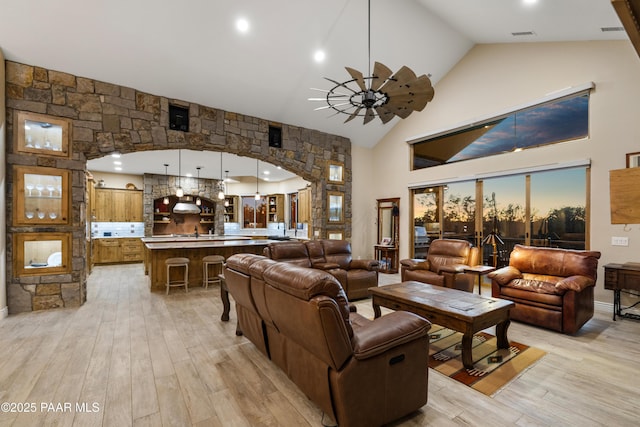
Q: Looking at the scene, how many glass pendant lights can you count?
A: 6